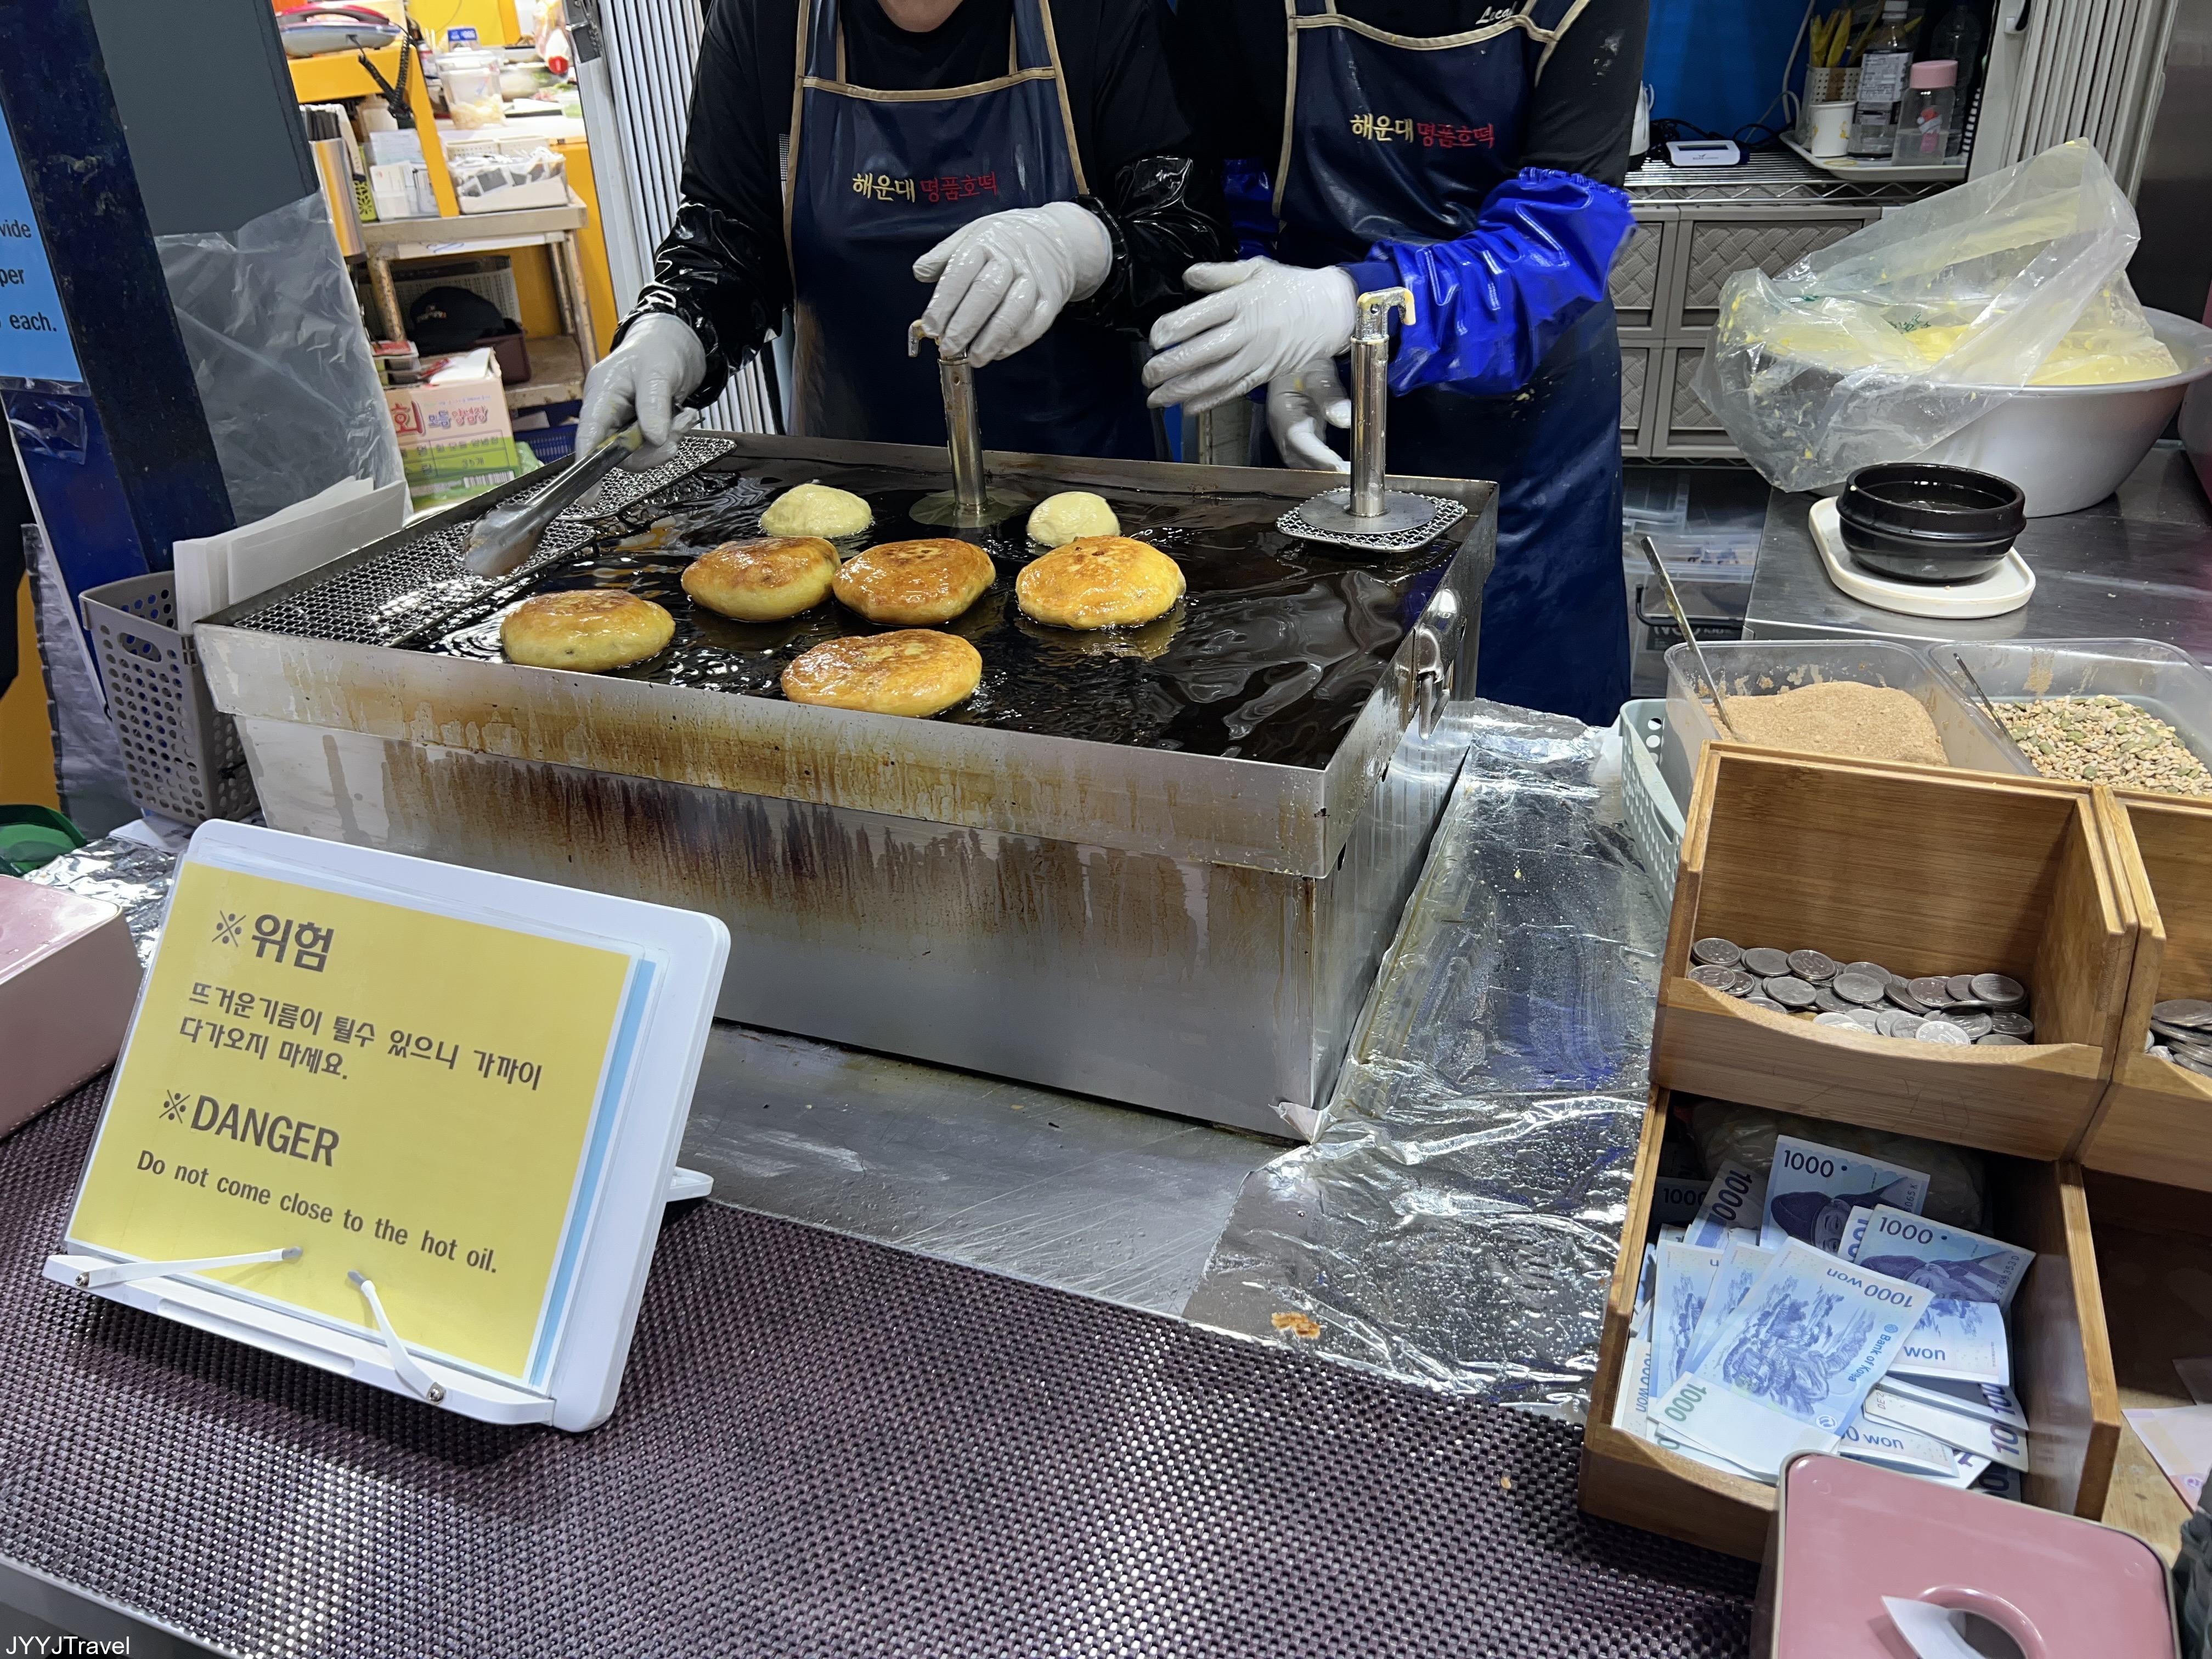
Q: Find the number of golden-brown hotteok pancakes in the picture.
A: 5